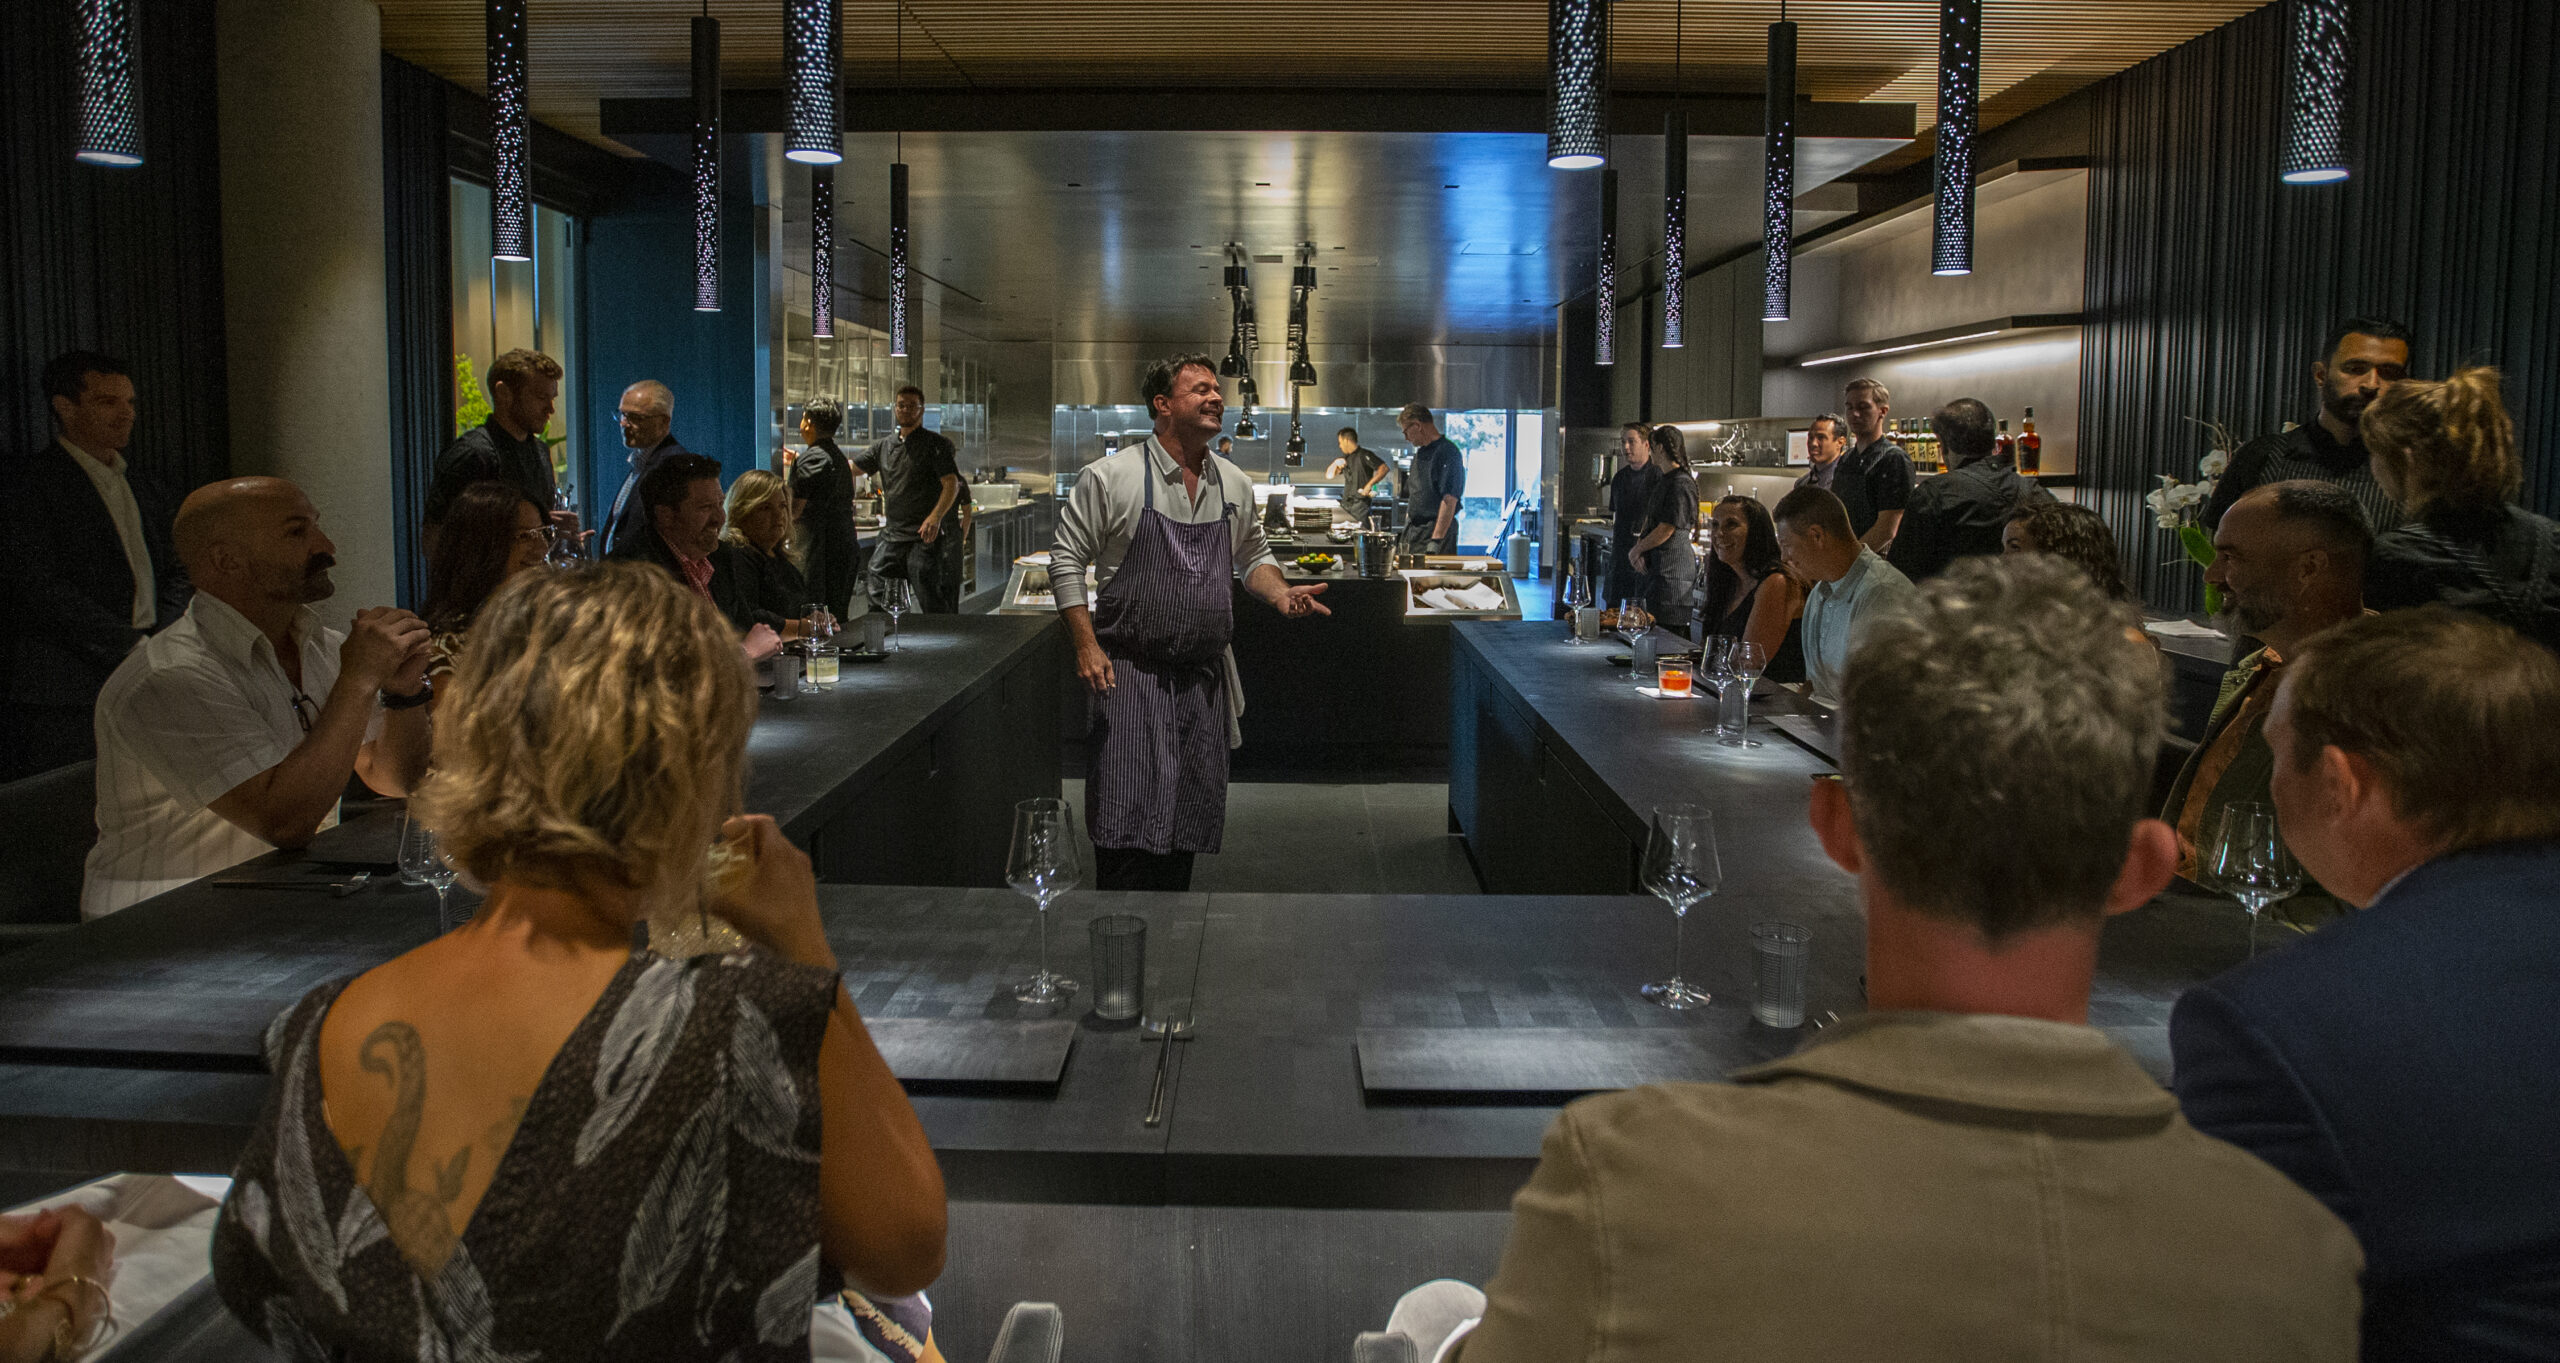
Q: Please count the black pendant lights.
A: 12